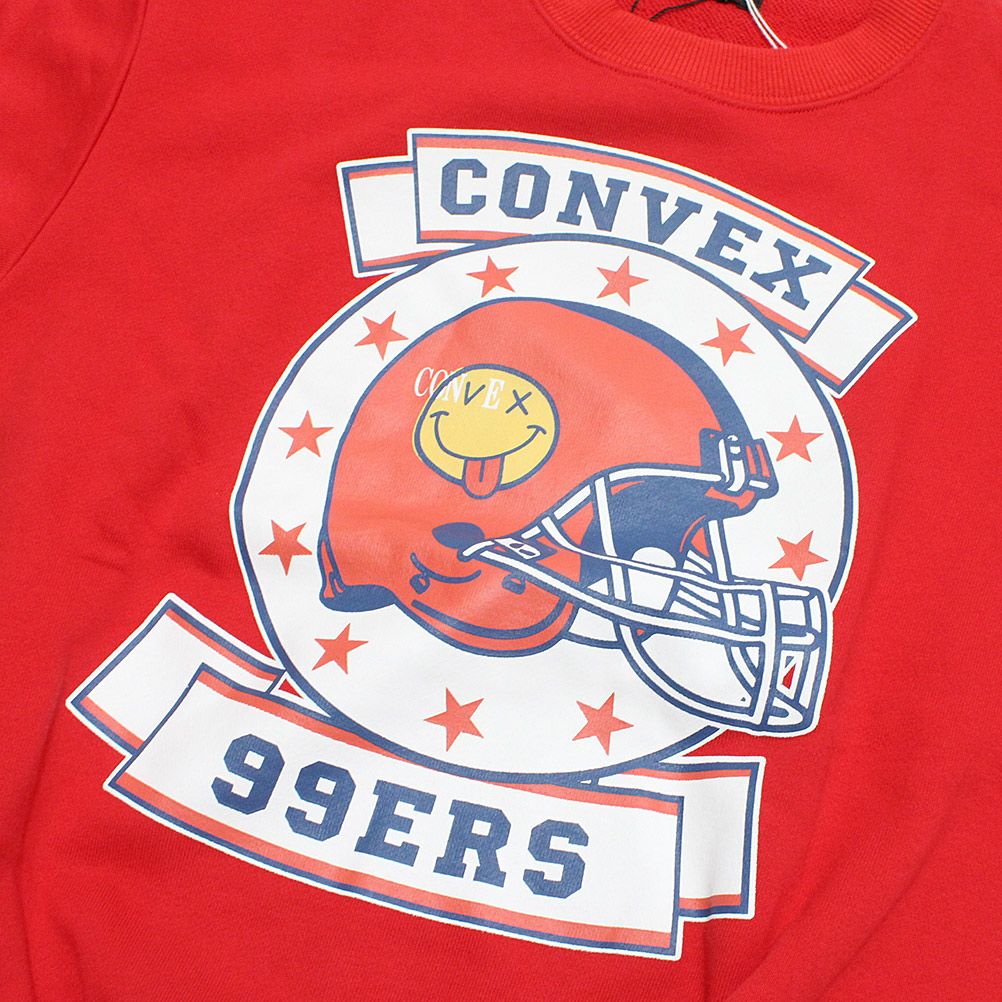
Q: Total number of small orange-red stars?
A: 11